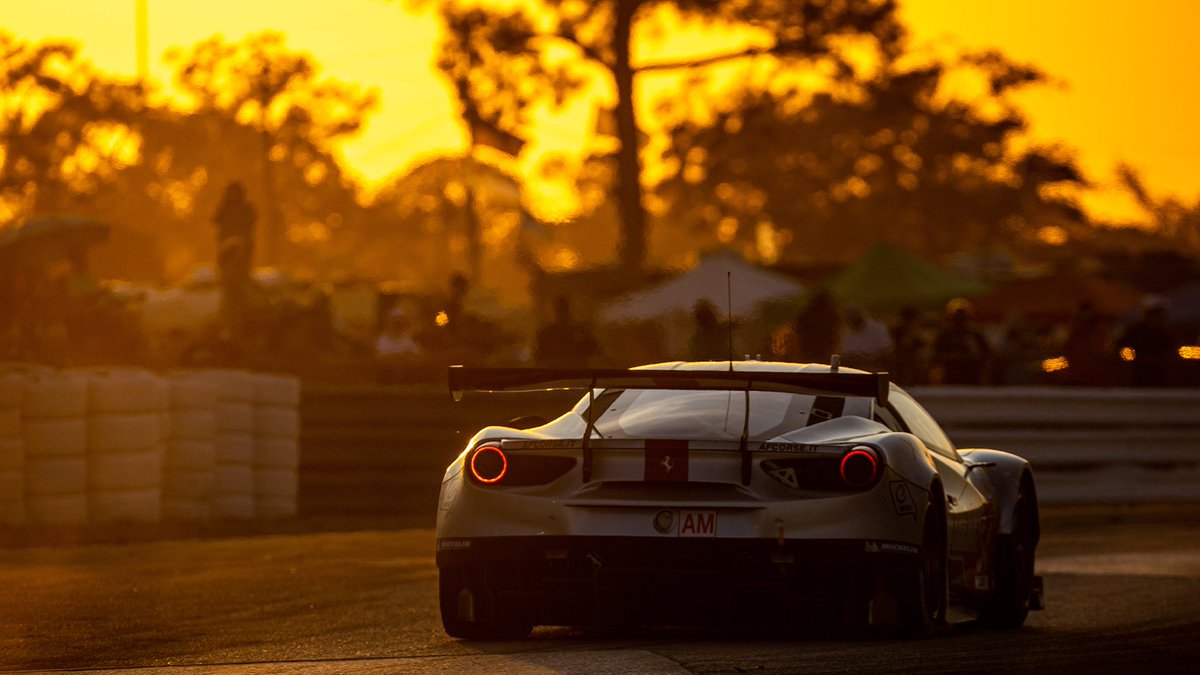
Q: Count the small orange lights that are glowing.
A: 4